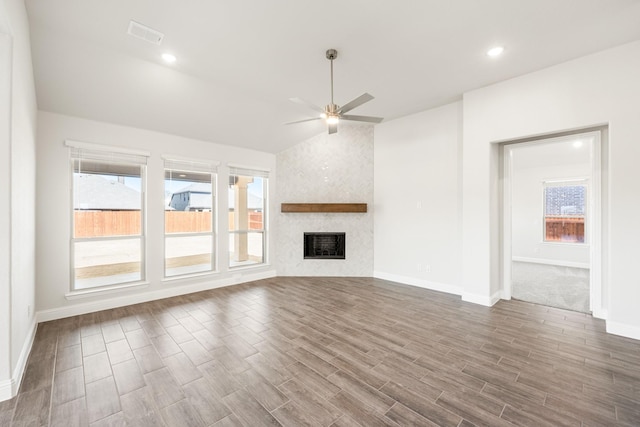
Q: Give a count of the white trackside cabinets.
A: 0